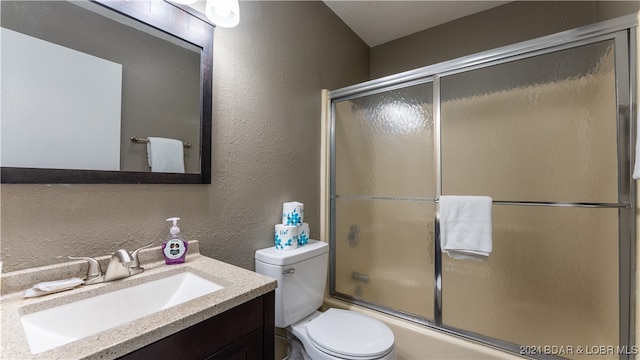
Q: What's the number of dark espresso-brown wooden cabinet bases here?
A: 1